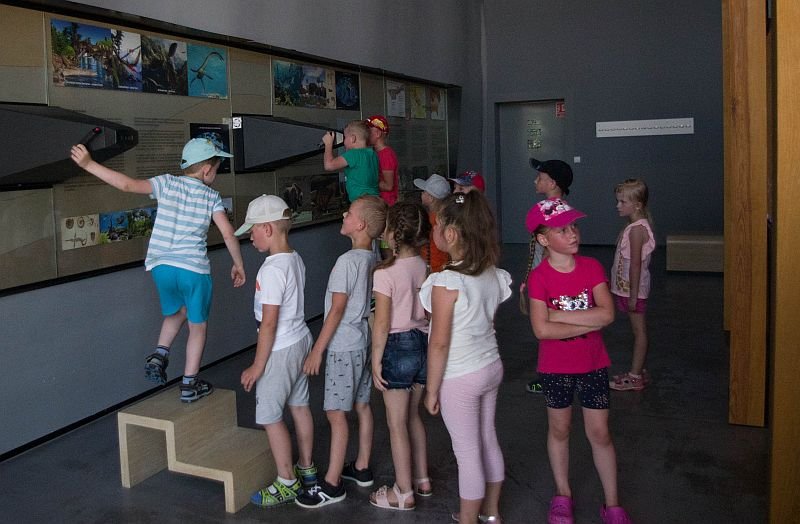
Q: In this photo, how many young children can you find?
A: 12